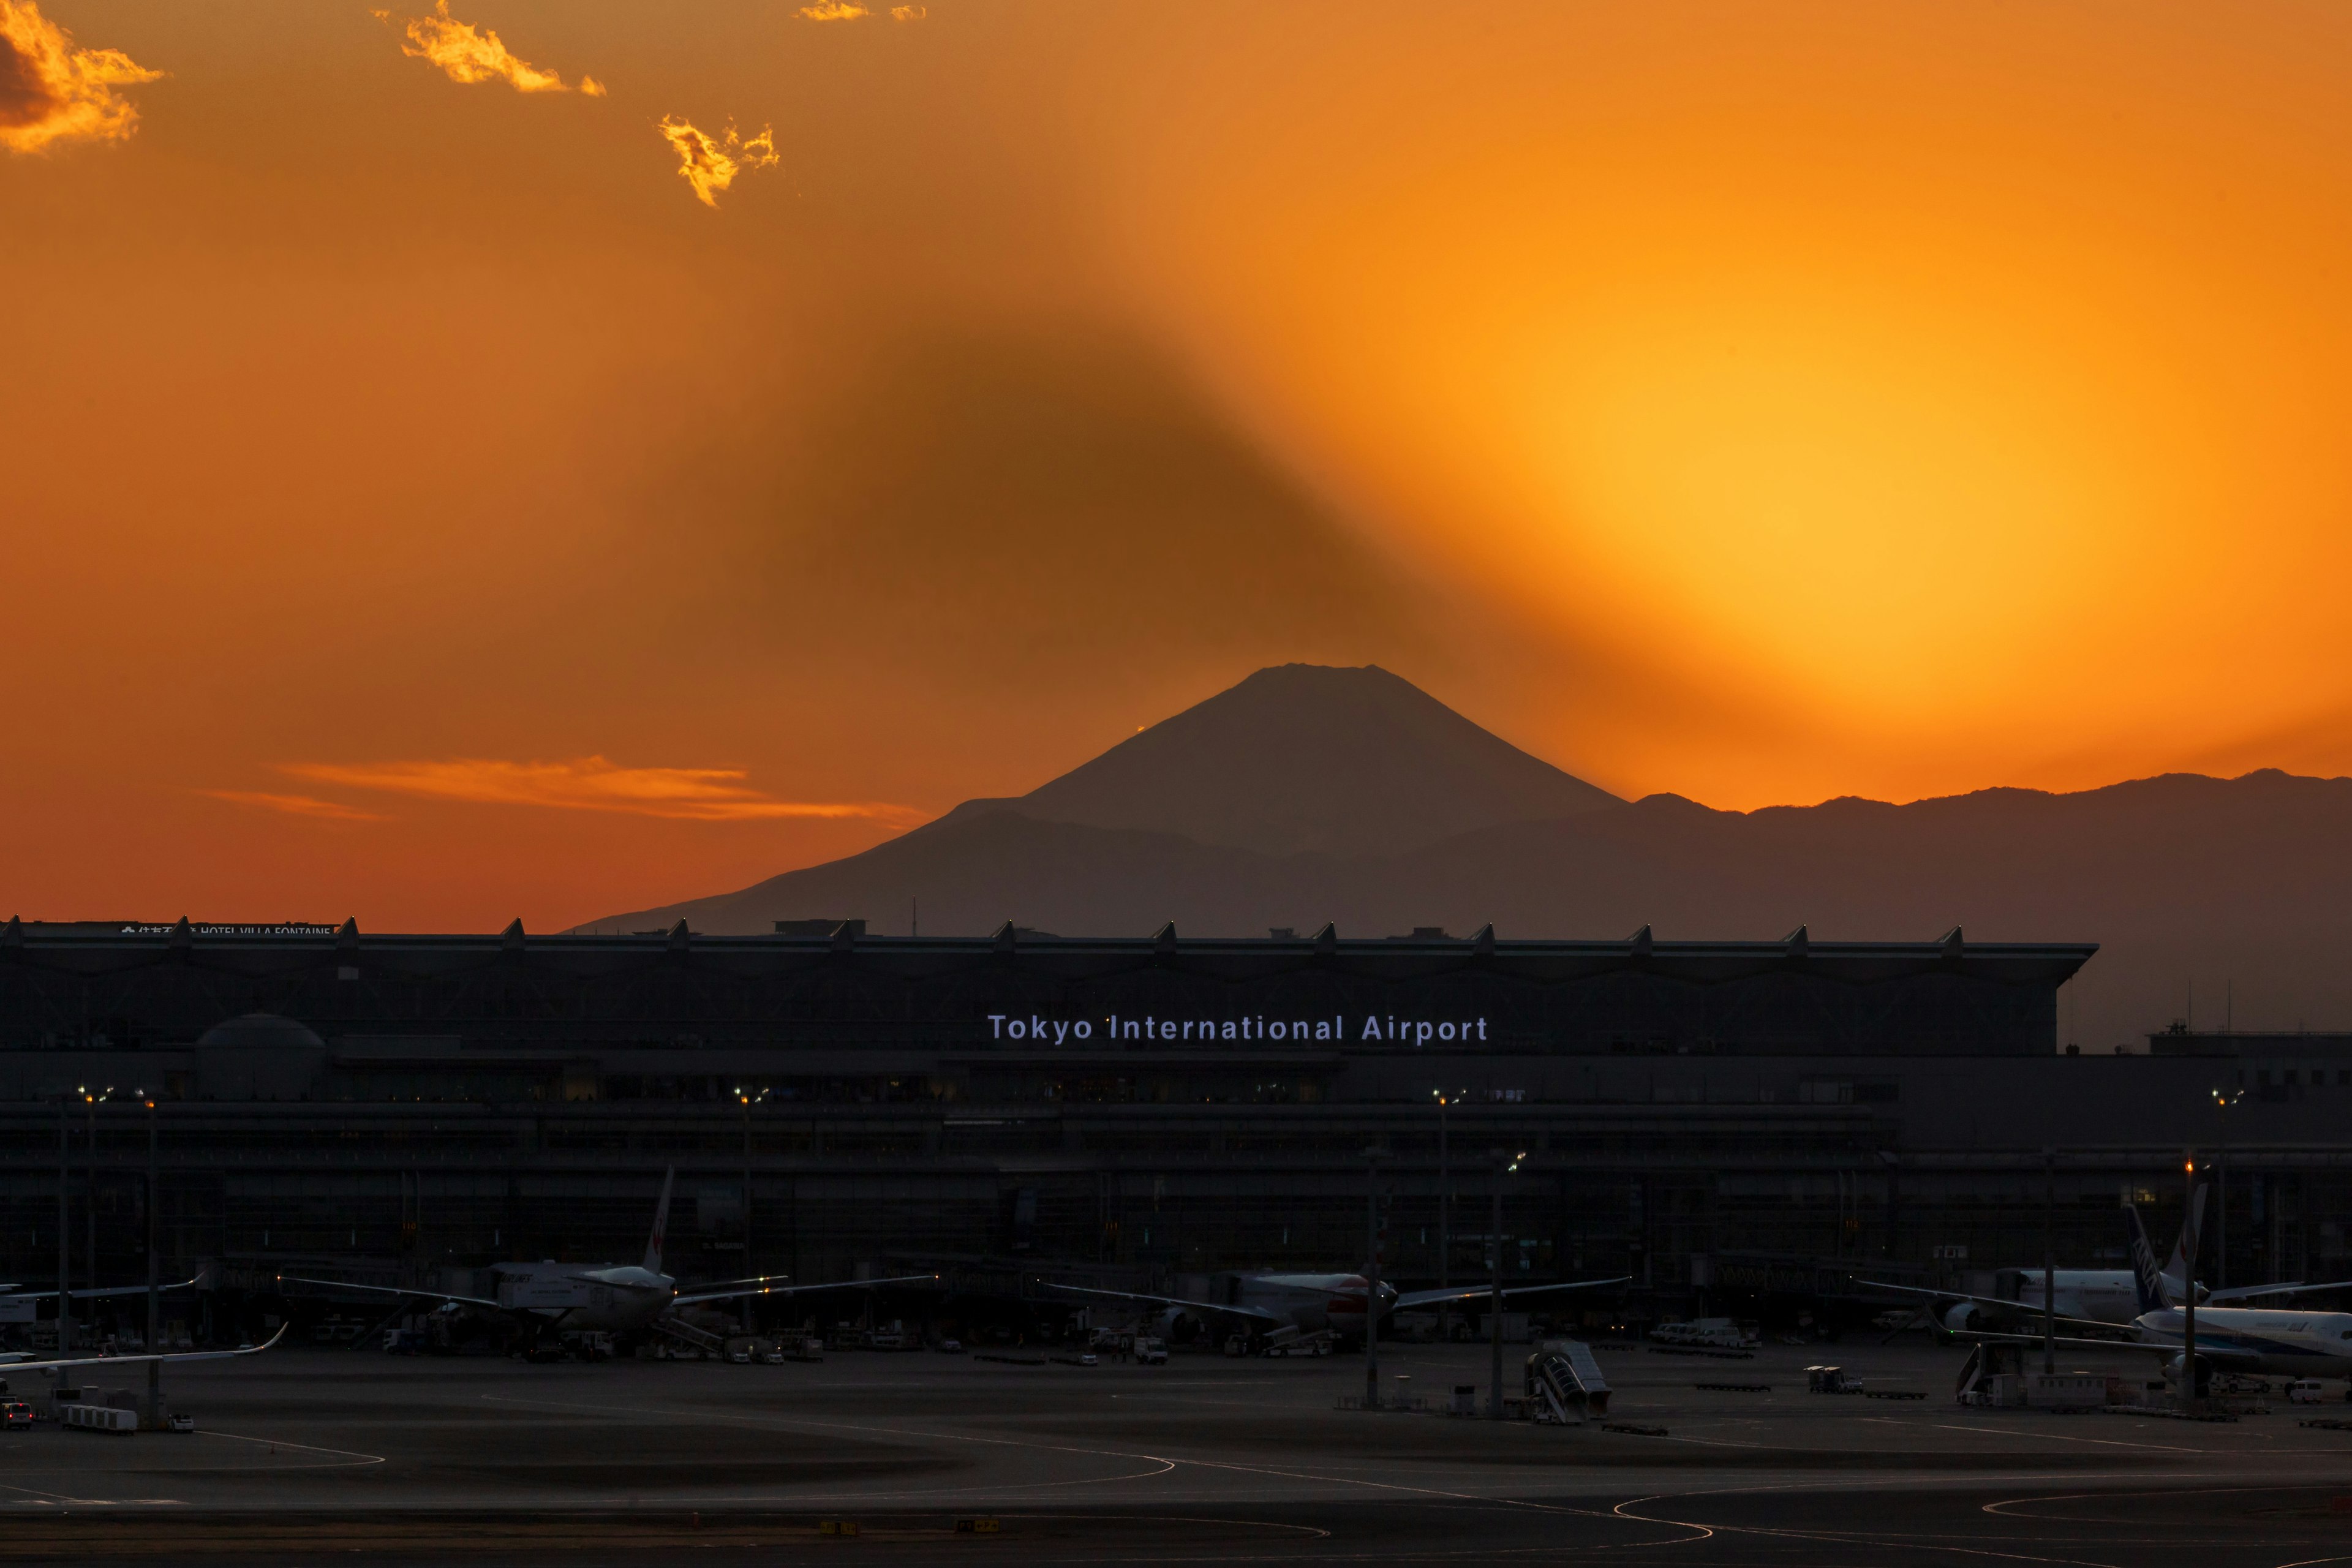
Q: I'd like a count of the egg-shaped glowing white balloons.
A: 0